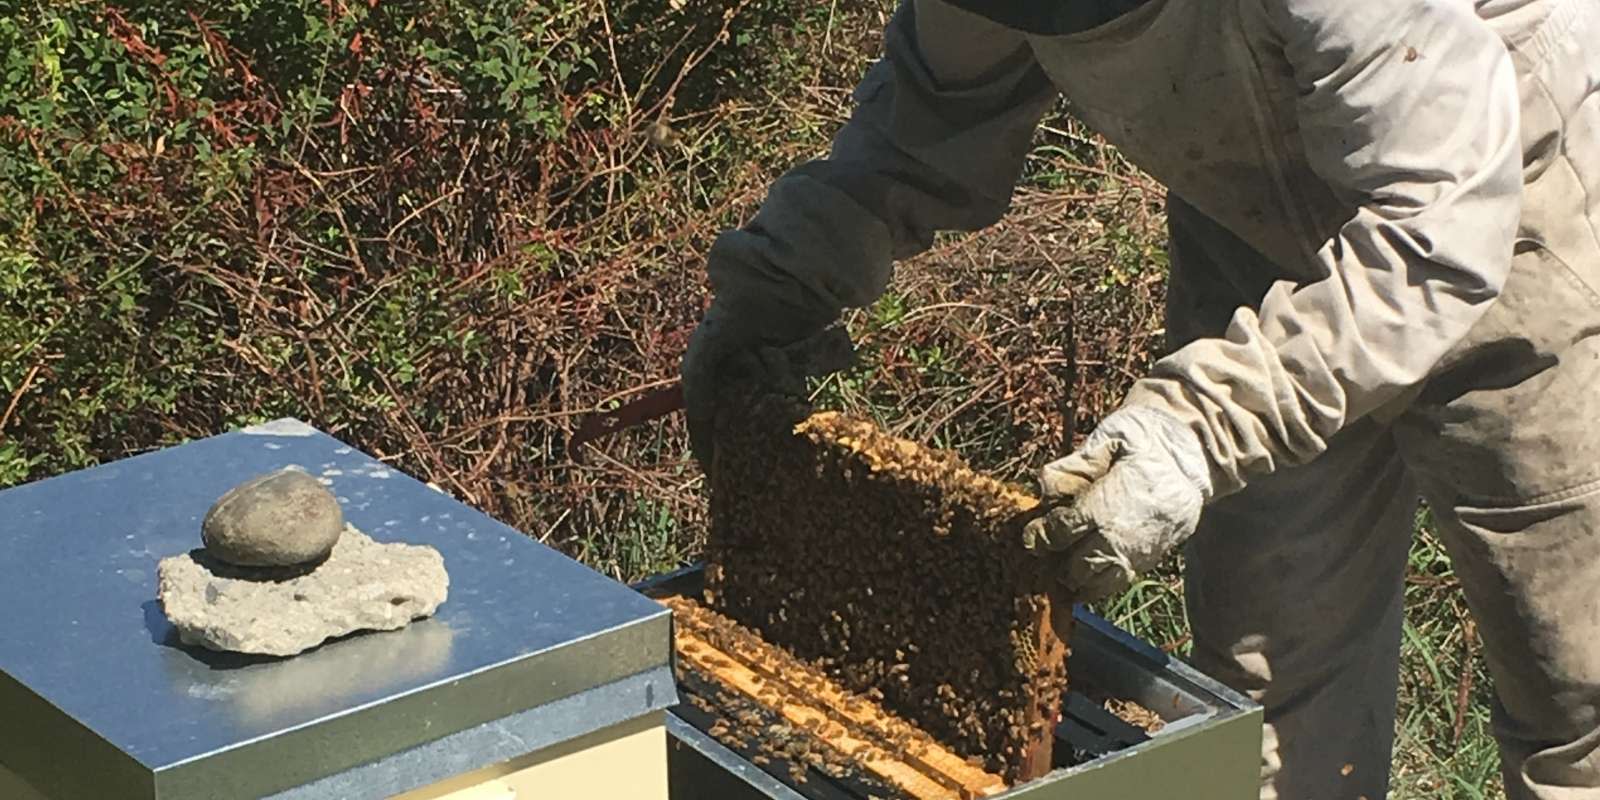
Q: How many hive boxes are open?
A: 1